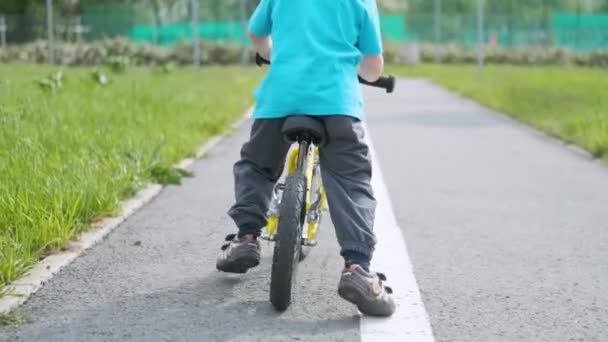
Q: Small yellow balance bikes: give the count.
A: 1